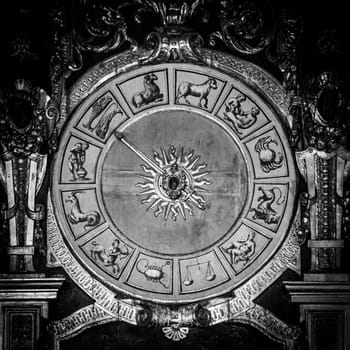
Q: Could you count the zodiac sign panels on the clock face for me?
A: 12